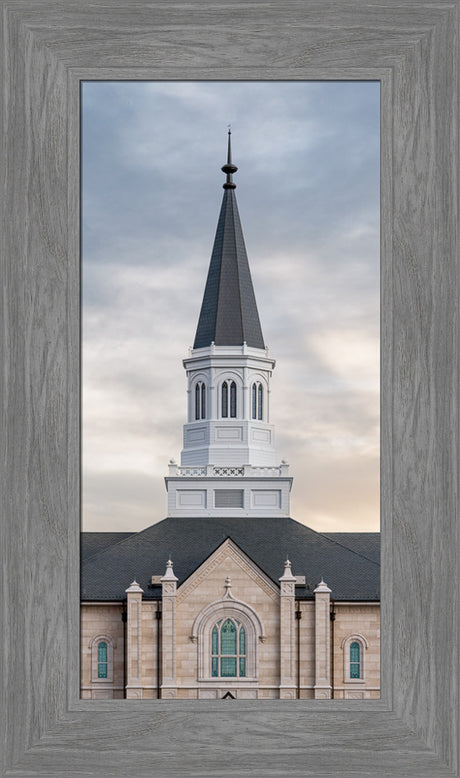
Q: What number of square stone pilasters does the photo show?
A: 4